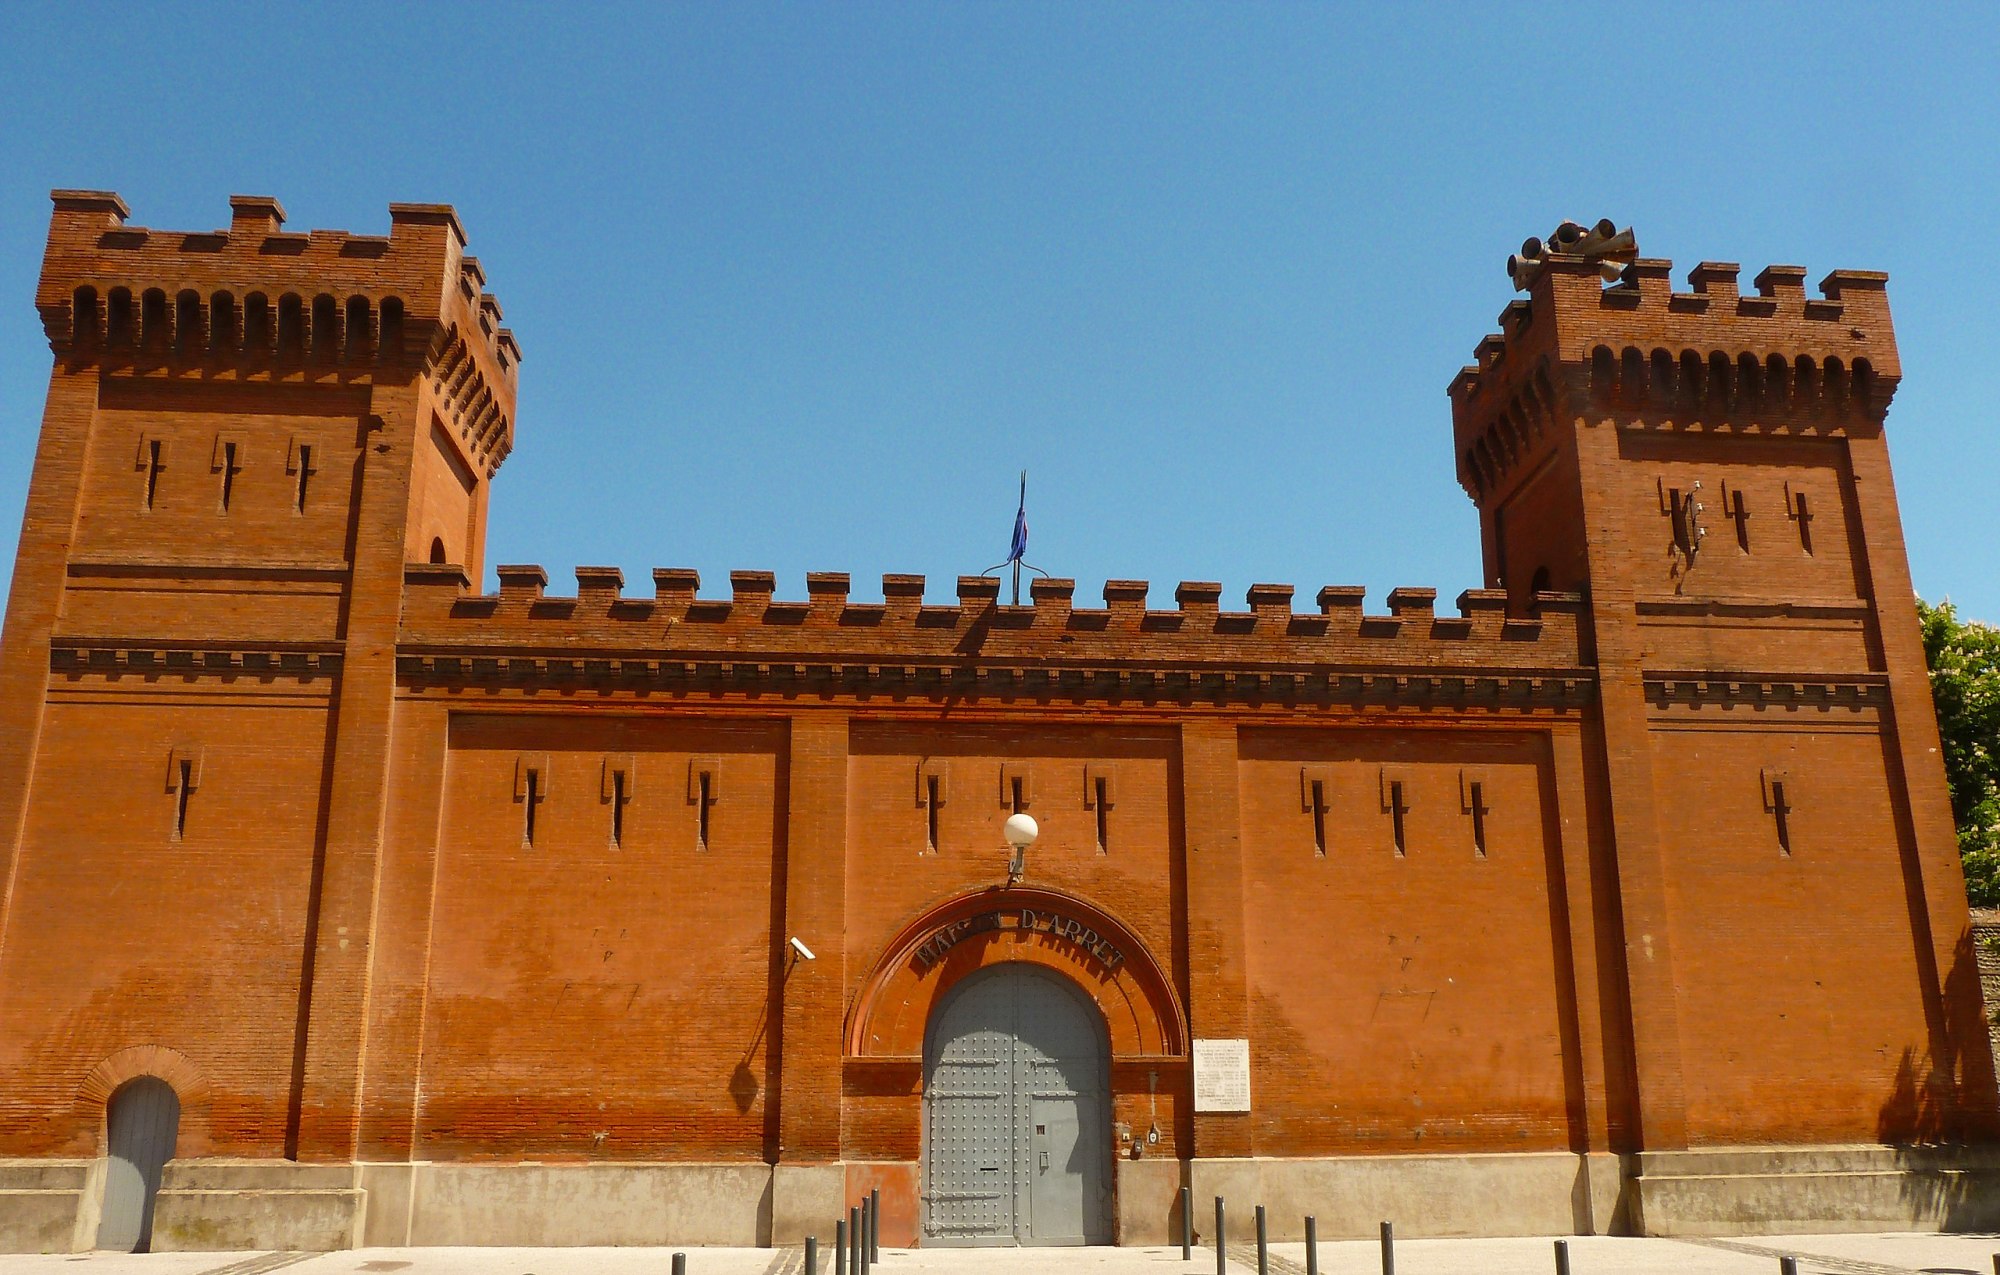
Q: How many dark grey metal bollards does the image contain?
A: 13